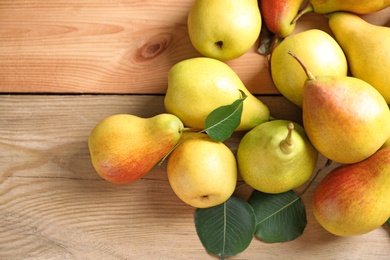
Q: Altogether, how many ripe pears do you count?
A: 11